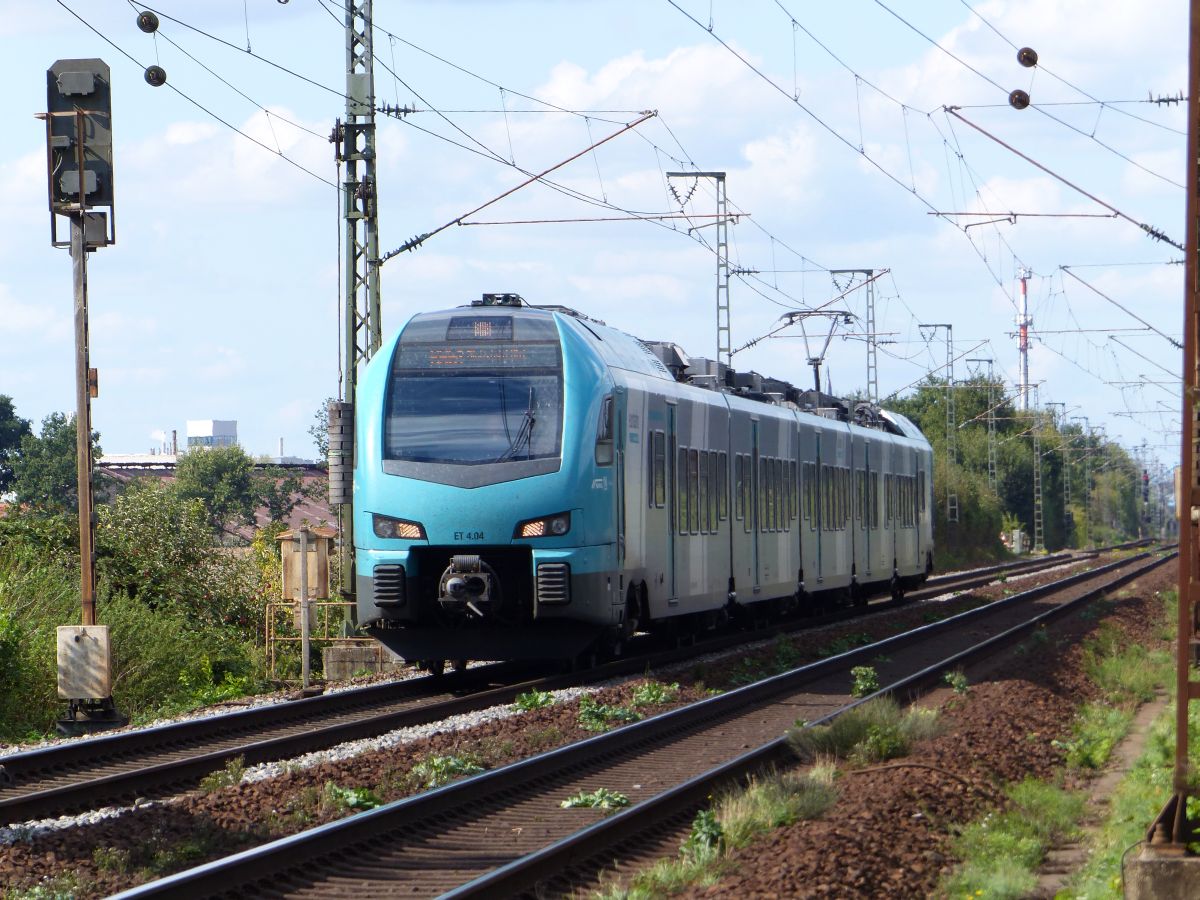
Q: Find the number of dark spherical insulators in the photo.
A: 4